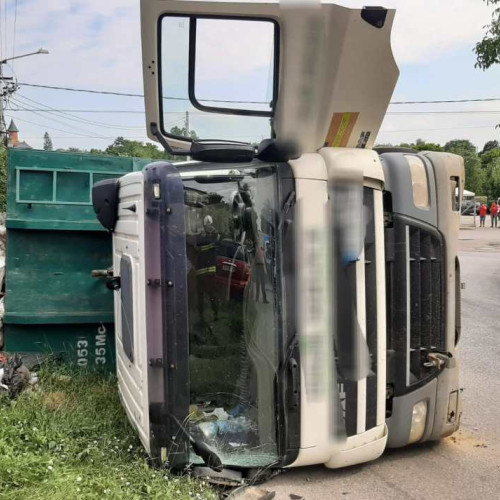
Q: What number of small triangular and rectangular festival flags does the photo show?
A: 0